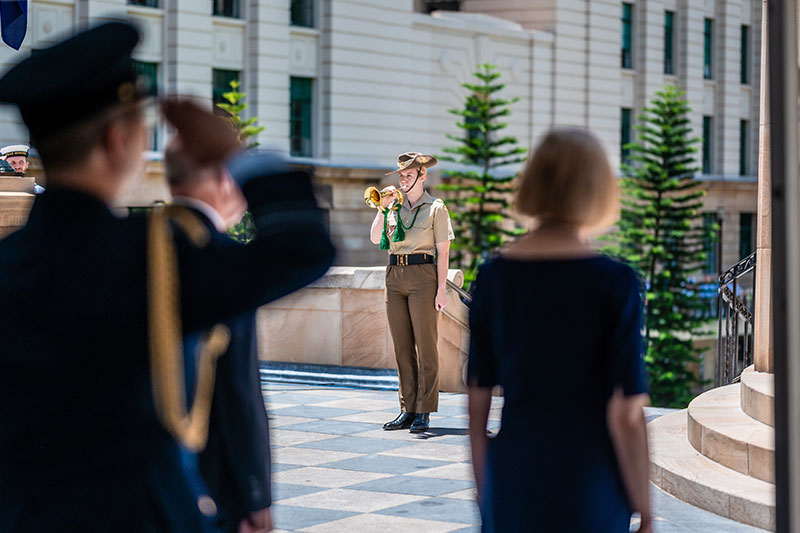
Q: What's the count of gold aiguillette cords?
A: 1